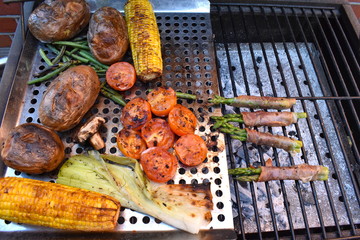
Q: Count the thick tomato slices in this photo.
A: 8